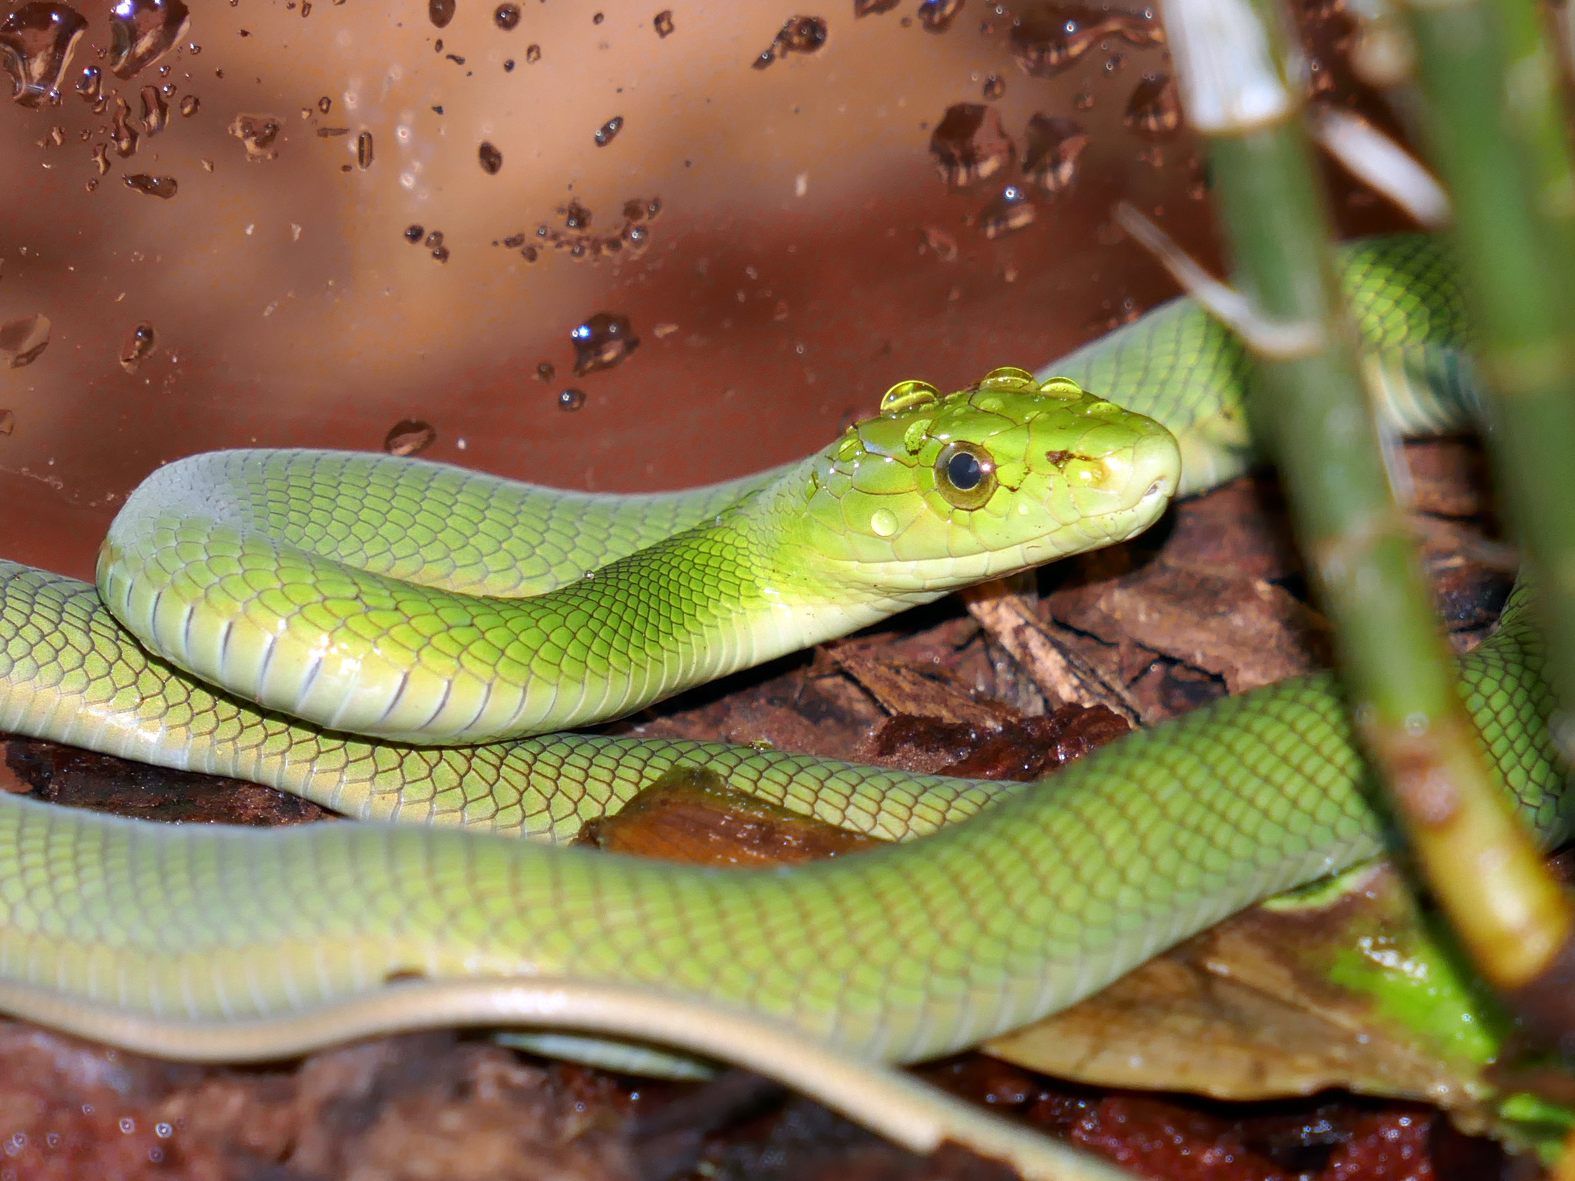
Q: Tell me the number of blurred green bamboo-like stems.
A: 2